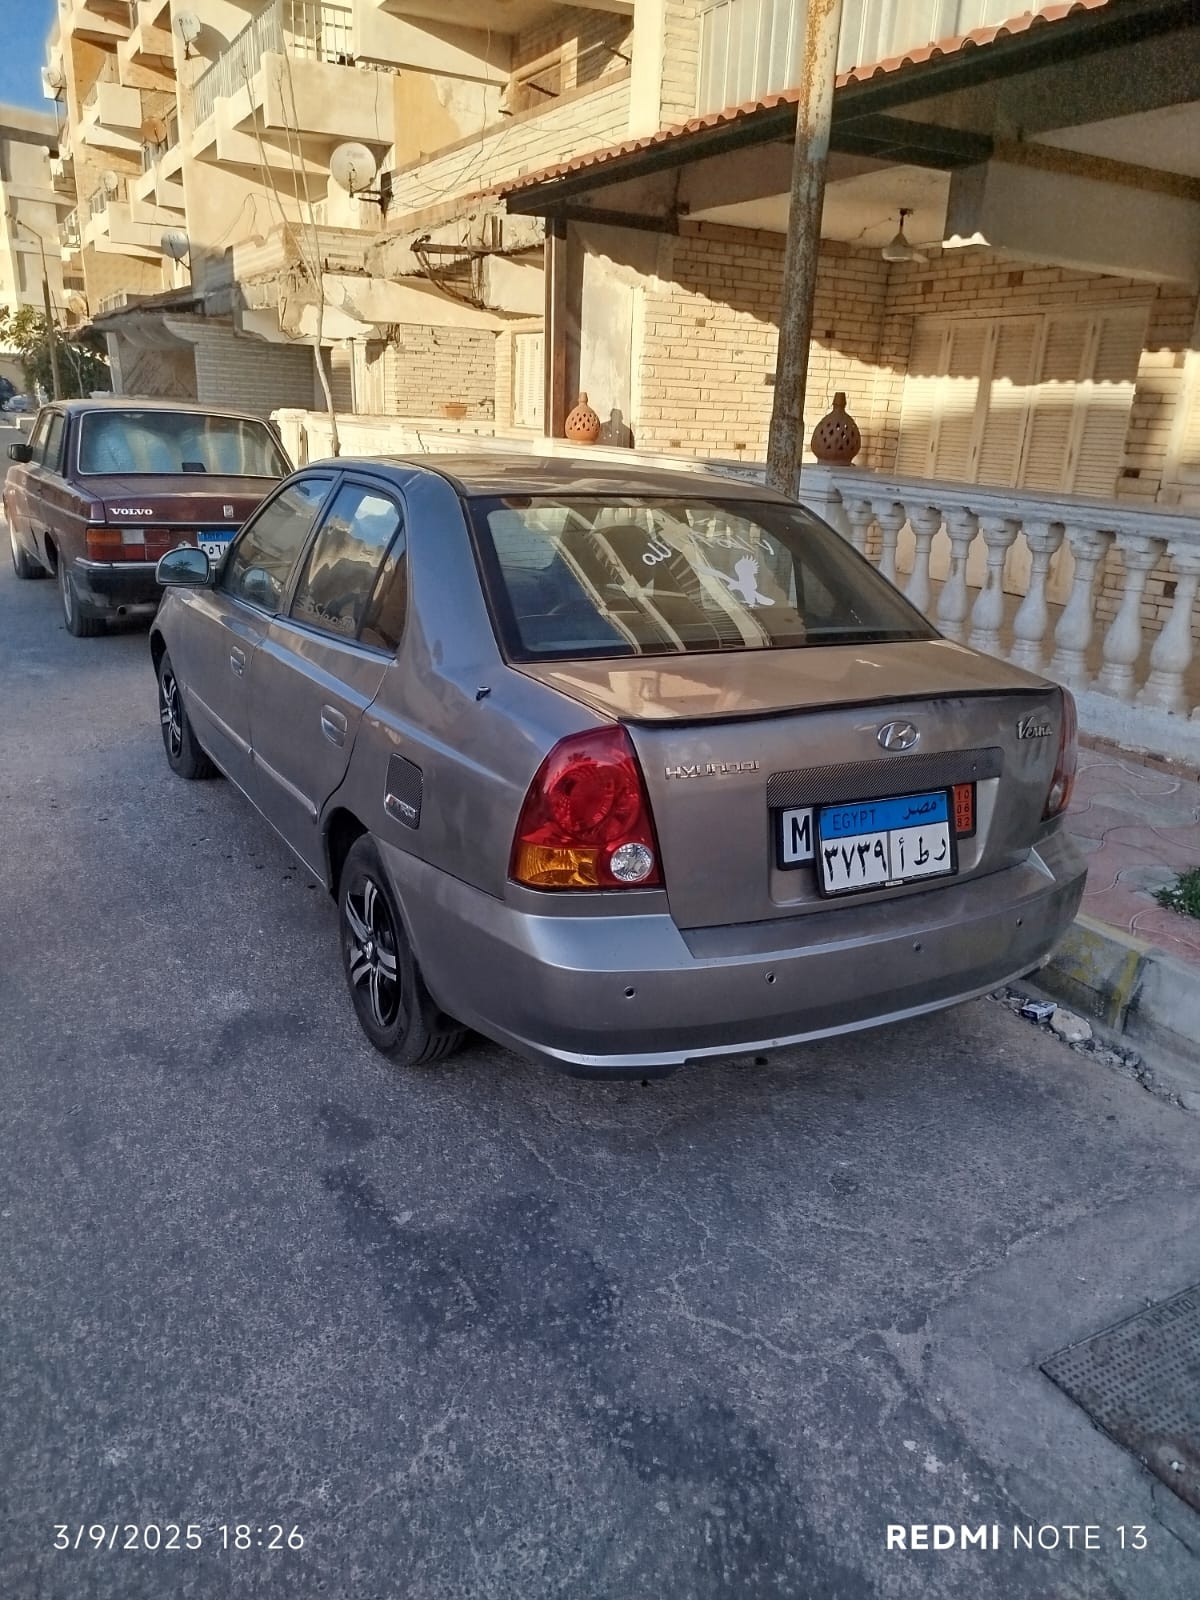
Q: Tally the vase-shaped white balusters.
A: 9